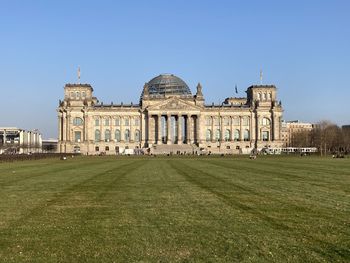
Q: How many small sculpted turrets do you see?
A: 2